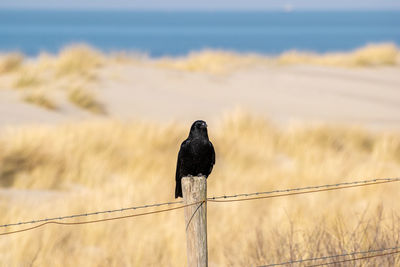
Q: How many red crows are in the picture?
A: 0